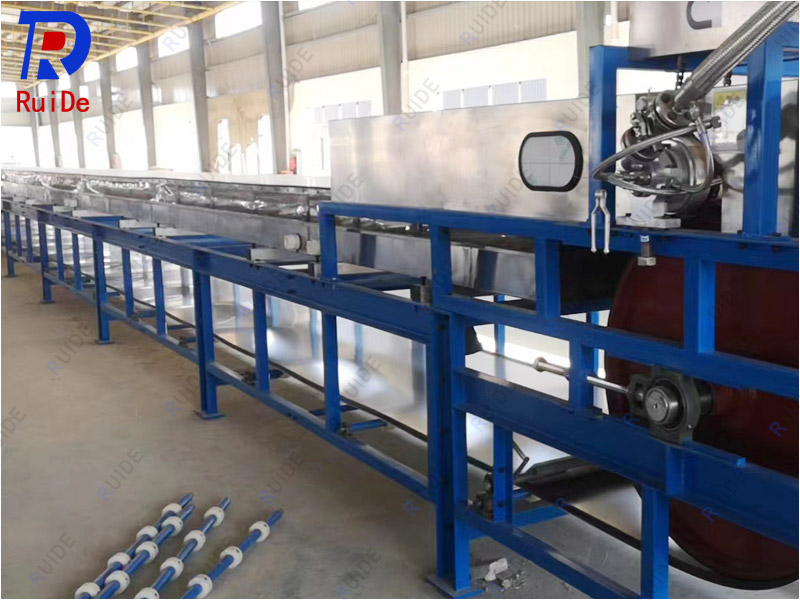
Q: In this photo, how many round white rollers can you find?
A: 14